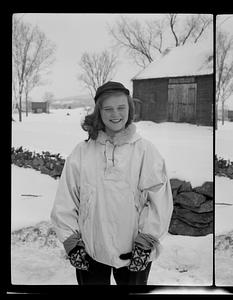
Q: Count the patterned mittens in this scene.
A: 2